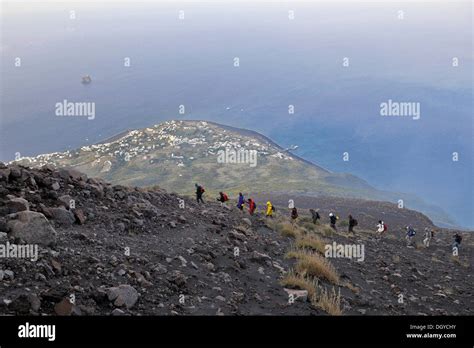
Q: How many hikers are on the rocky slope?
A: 13